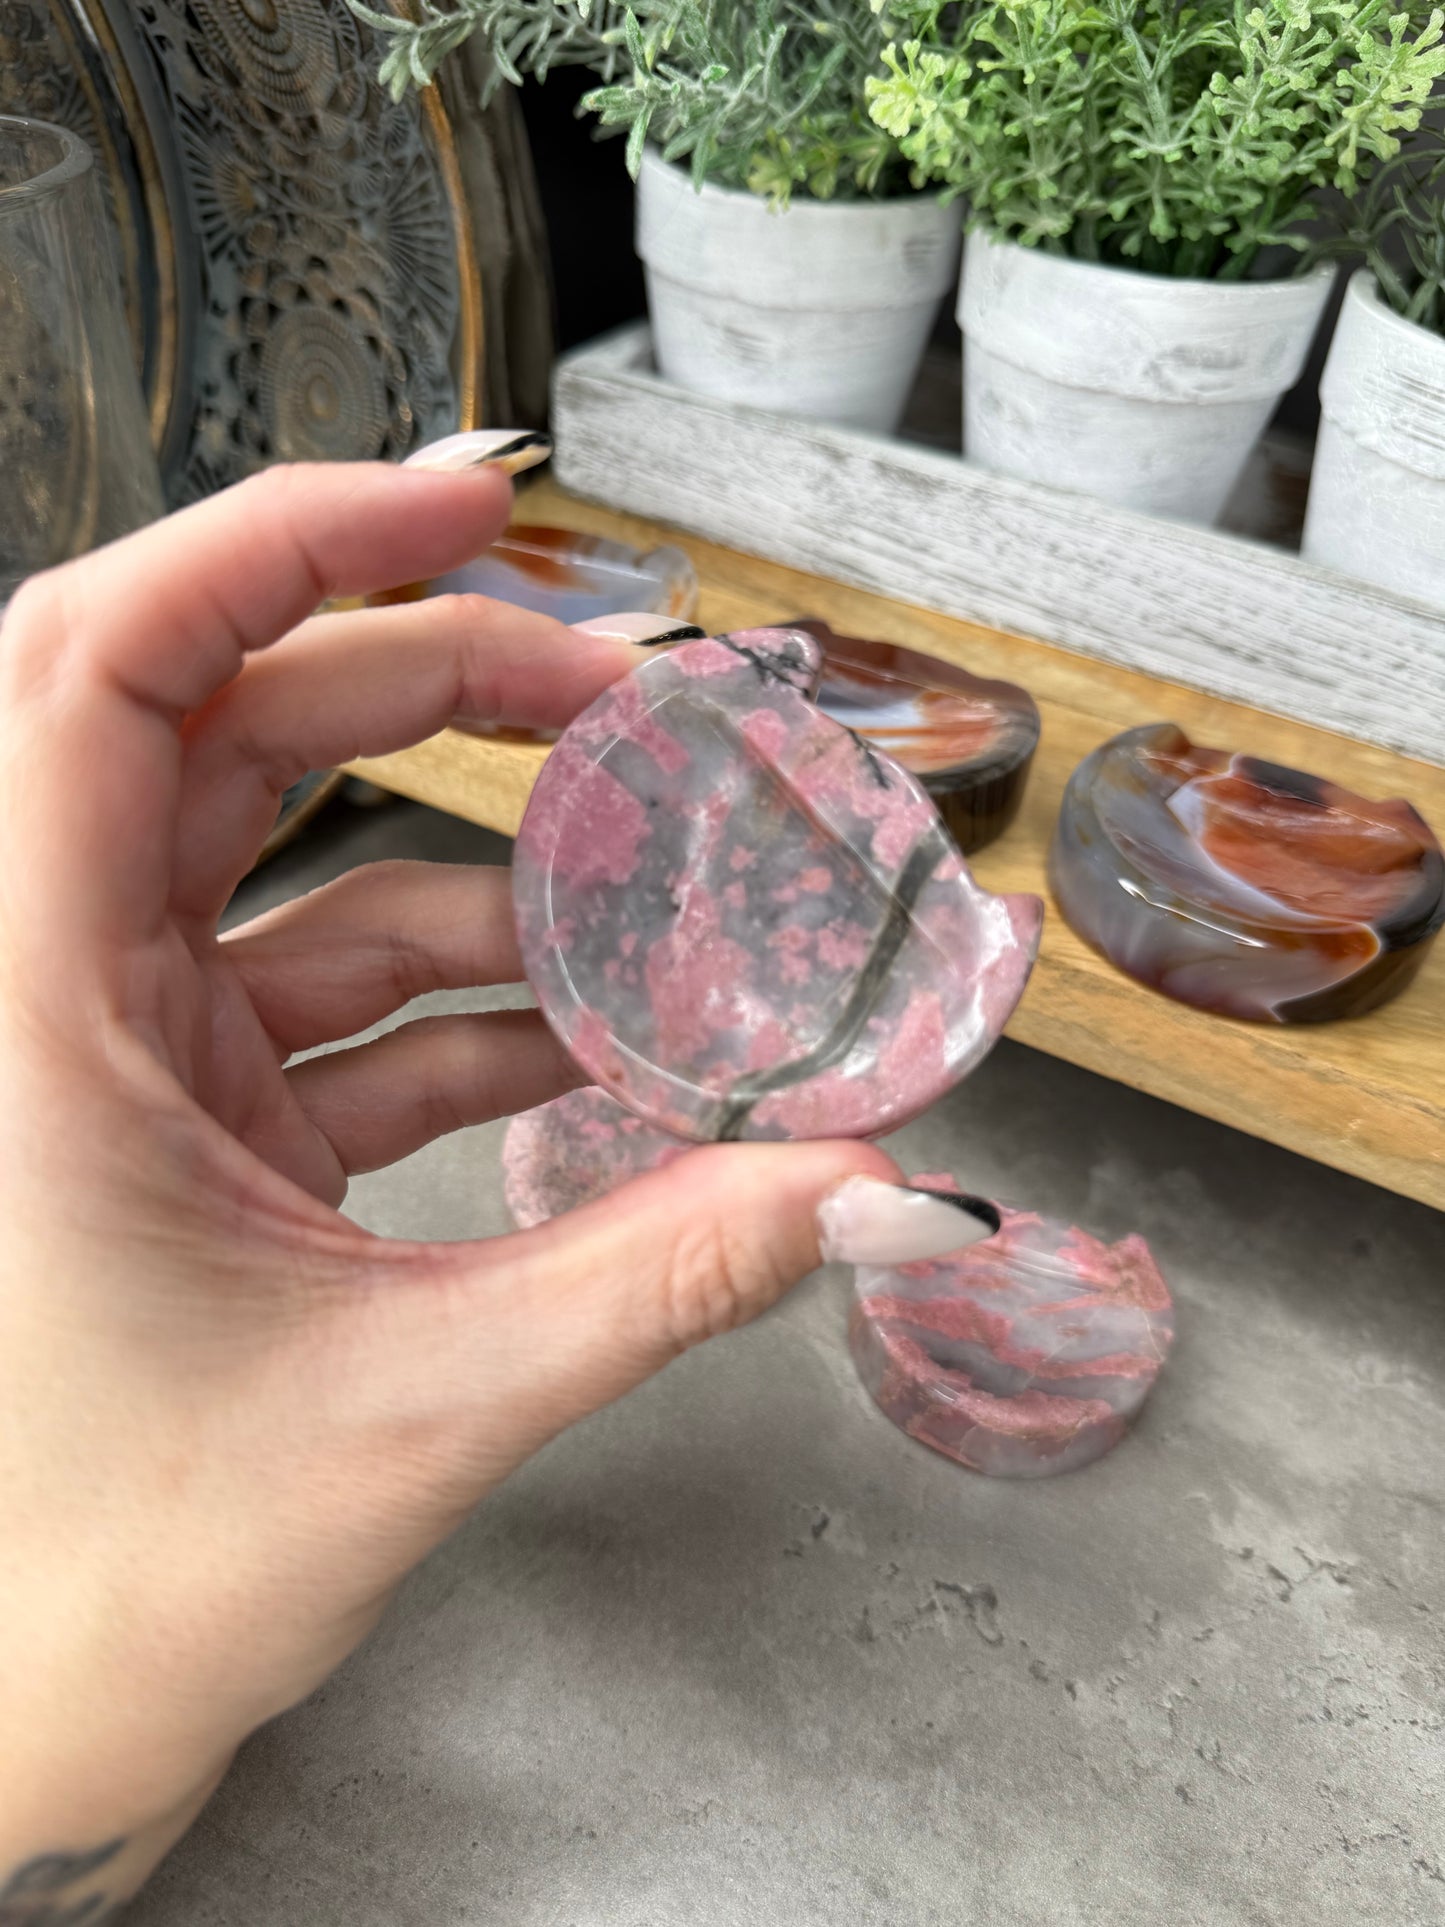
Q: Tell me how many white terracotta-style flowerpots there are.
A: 3